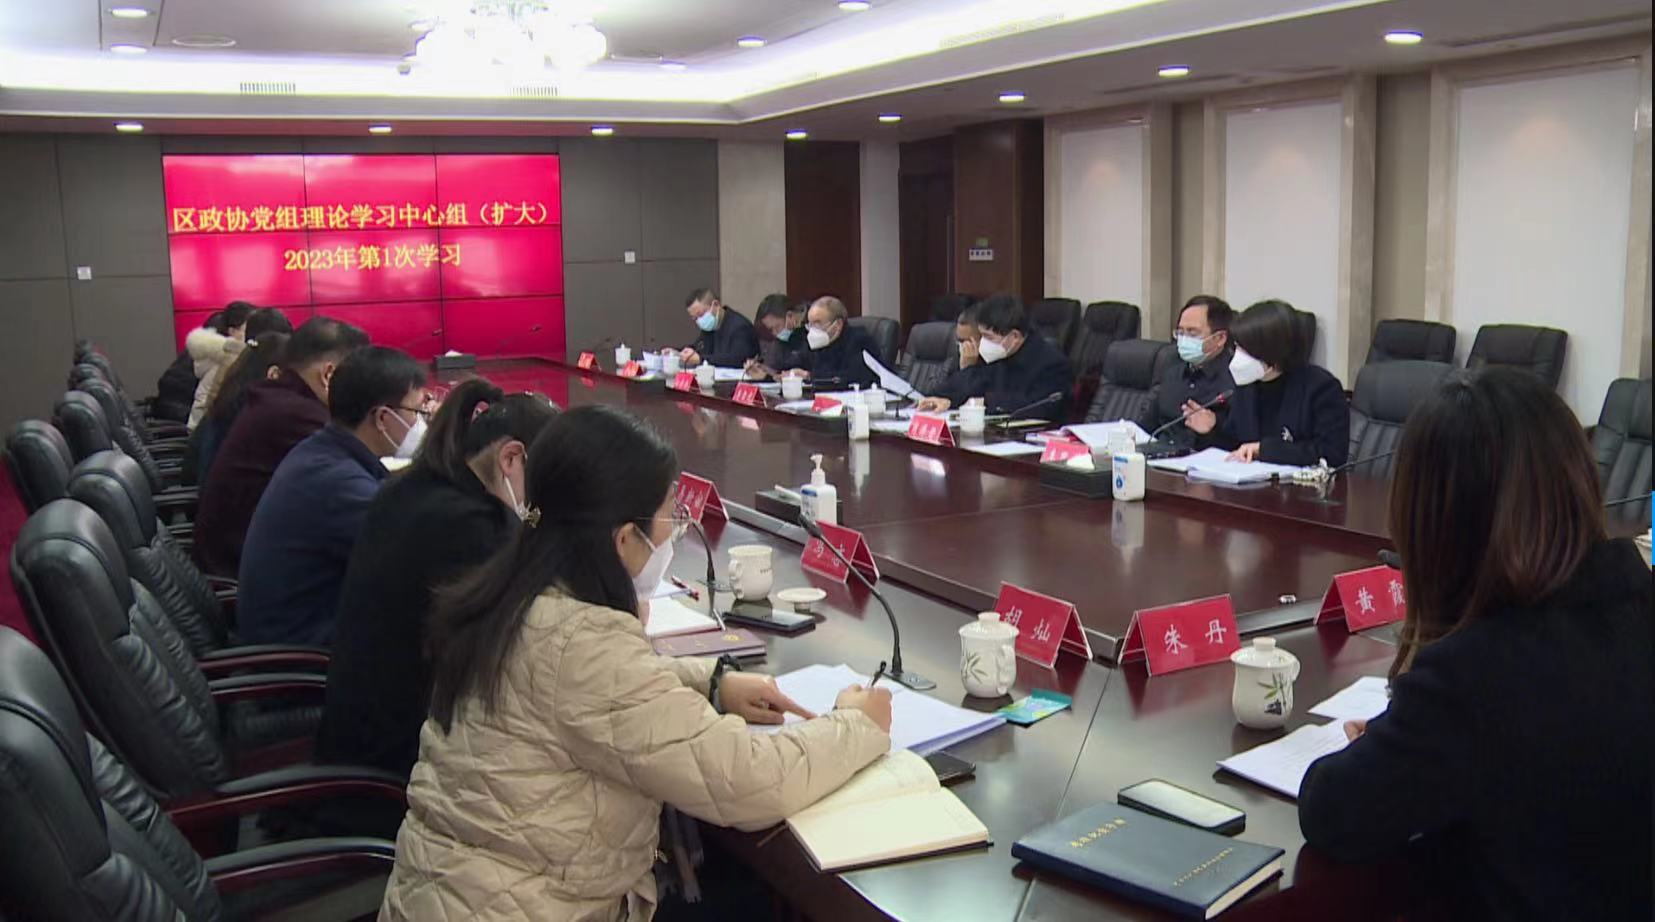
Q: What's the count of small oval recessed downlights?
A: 13